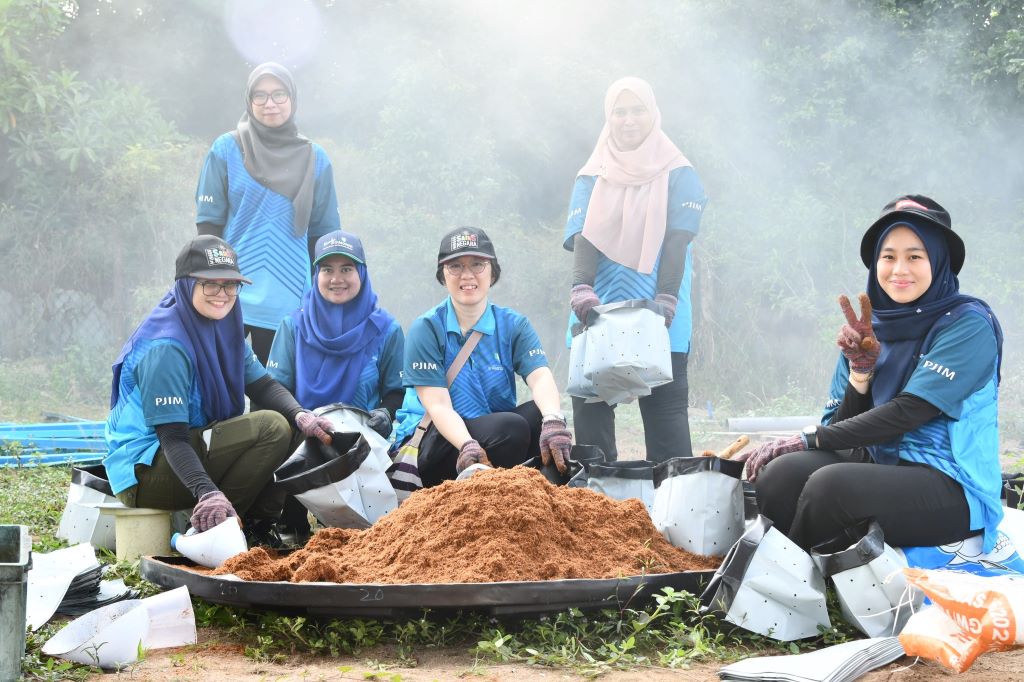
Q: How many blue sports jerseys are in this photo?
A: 6